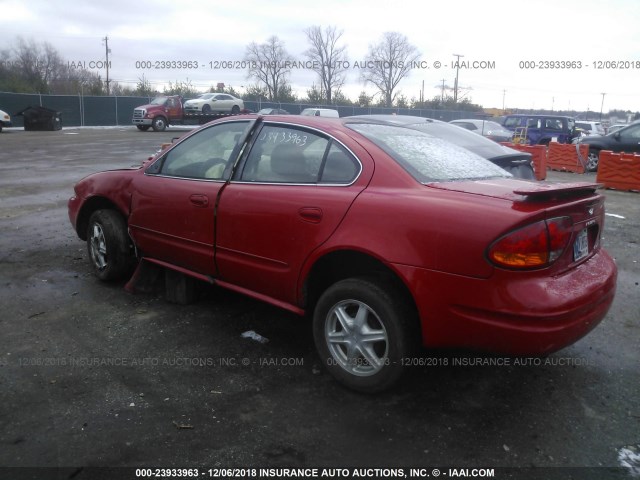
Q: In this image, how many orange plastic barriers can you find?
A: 3